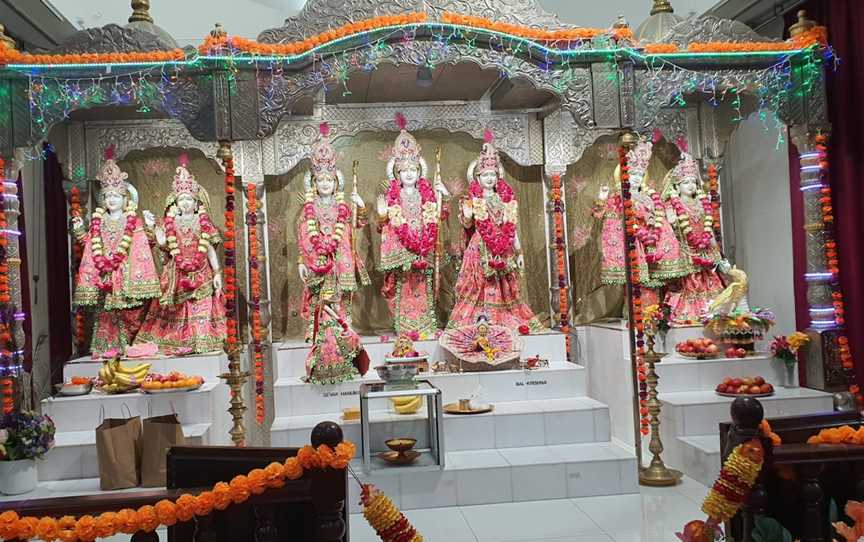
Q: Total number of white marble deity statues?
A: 7